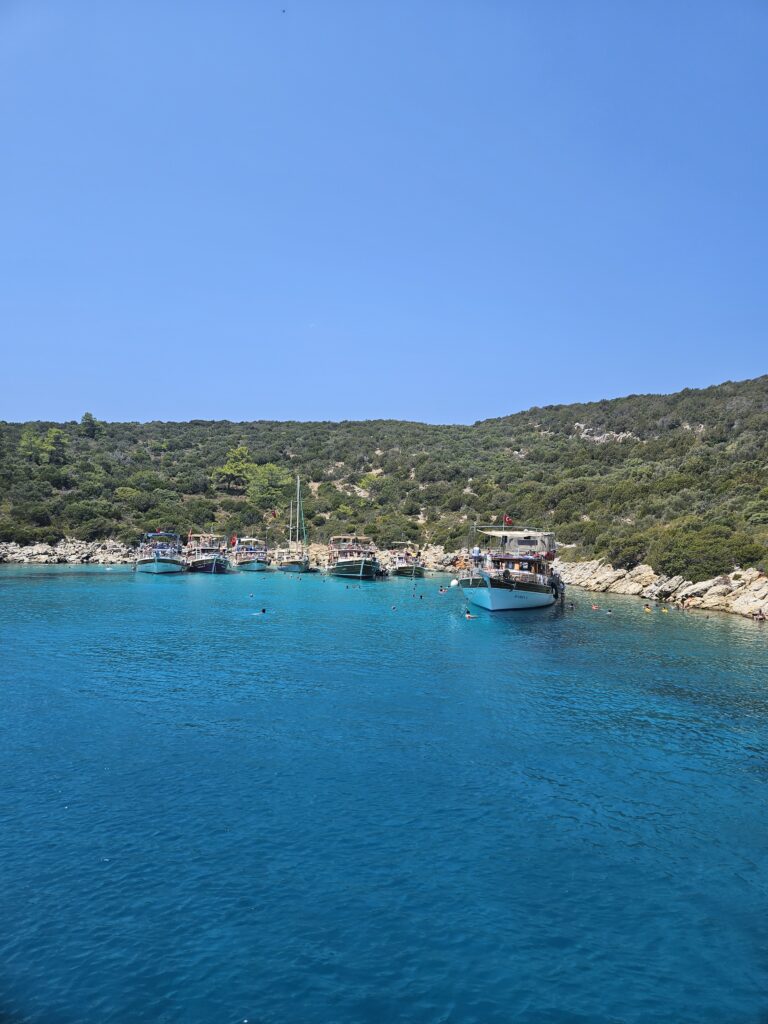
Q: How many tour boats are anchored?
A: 7